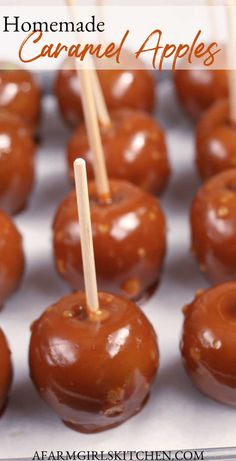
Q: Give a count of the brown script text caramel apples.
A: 1